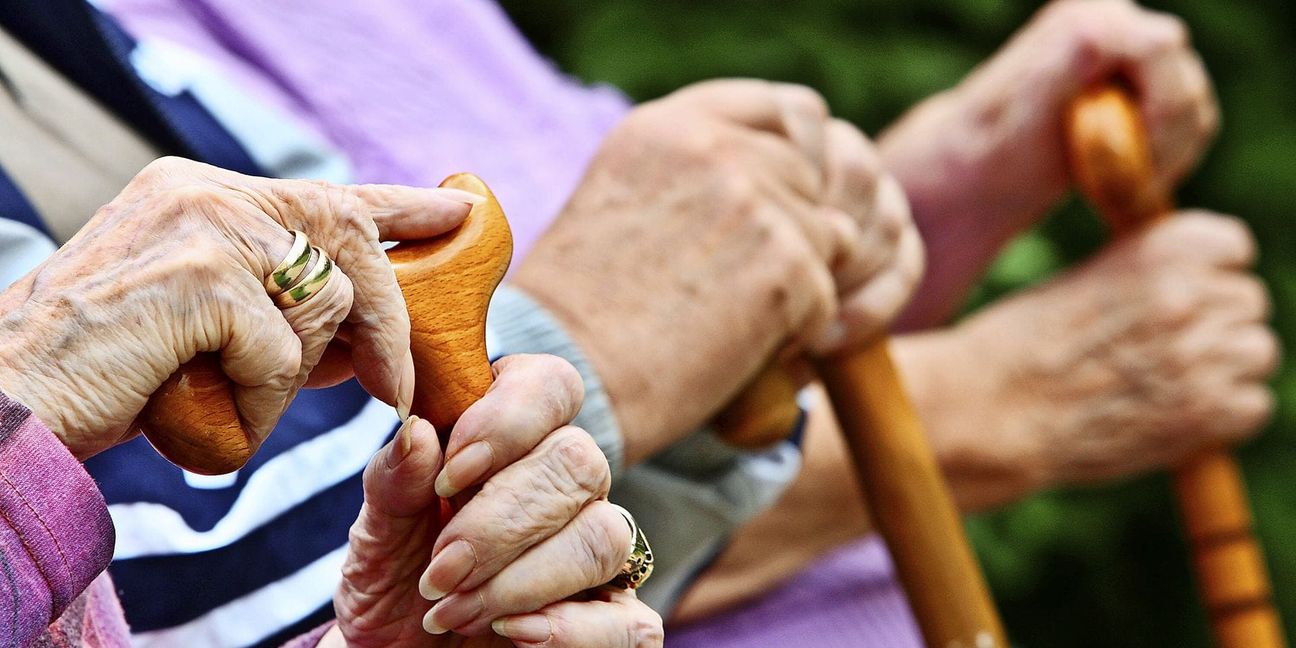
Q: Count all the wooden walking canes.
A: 3